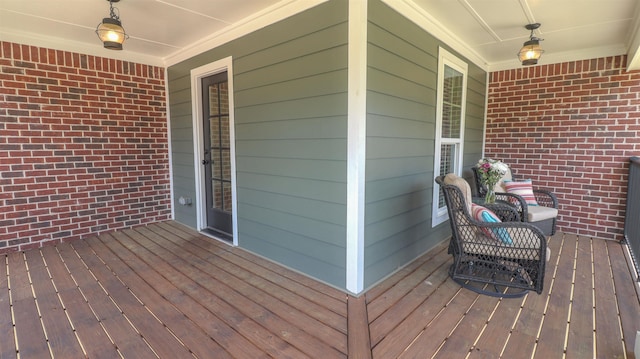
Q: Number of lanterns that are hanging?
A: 2